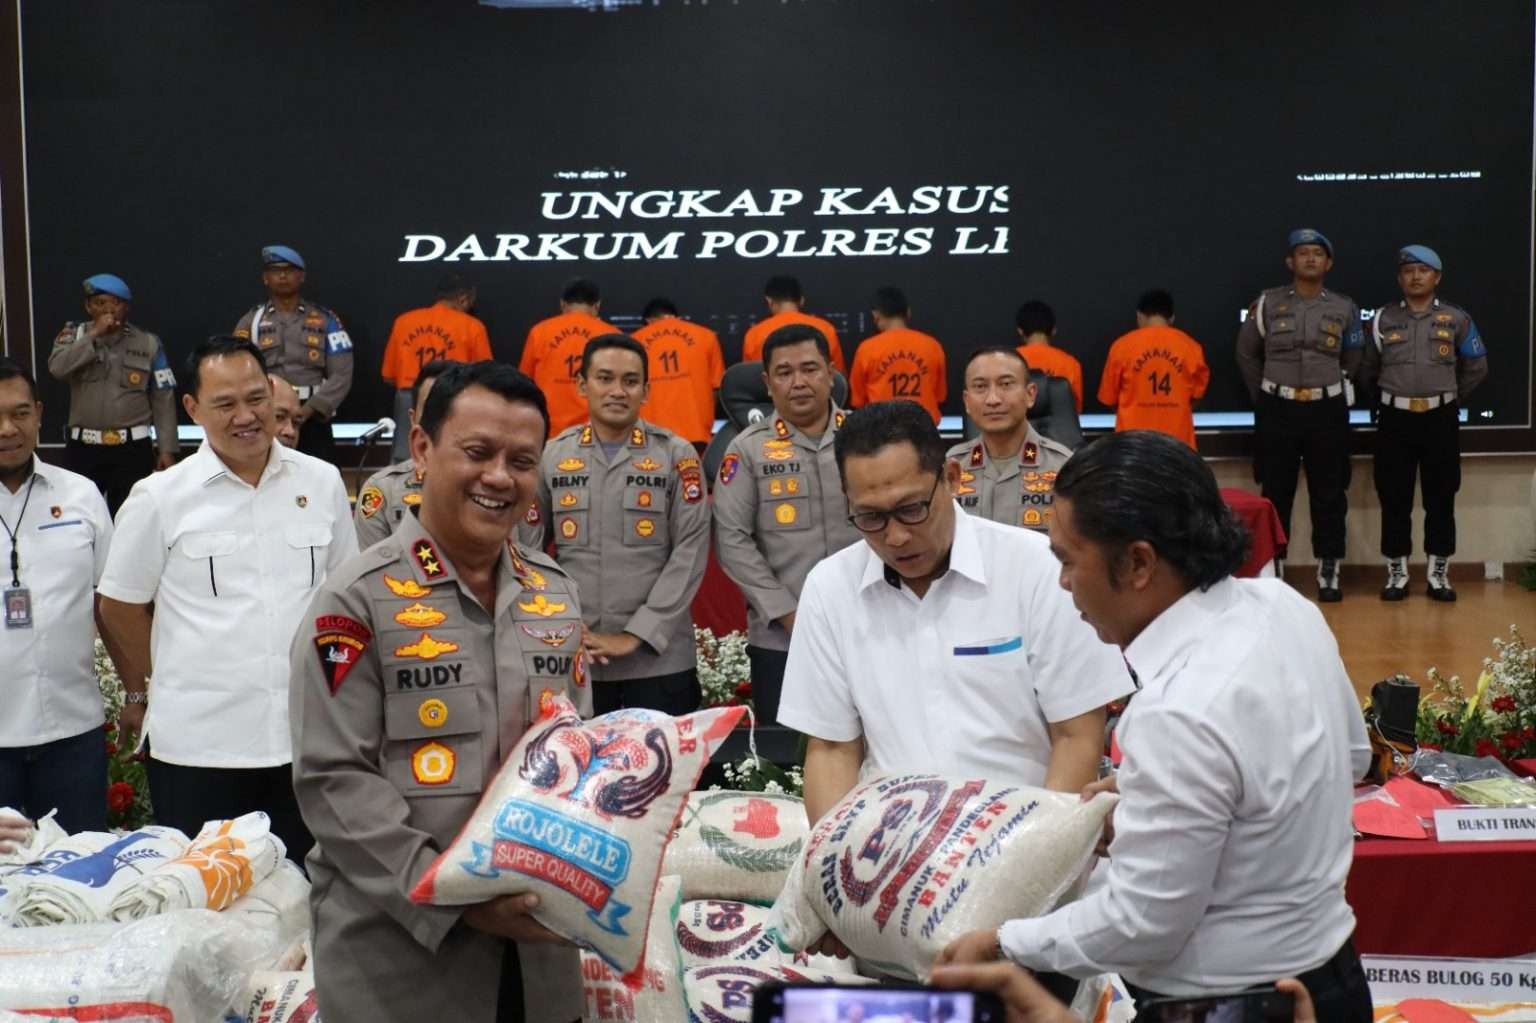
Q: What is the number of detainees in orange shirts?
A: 7